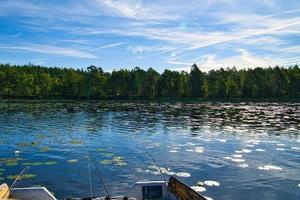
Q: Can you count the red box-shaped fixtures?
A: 0